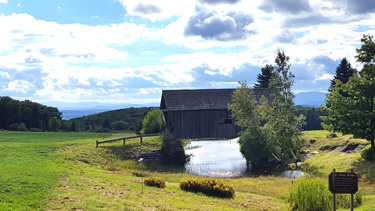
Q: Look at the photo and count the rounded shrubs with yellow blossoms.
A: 2